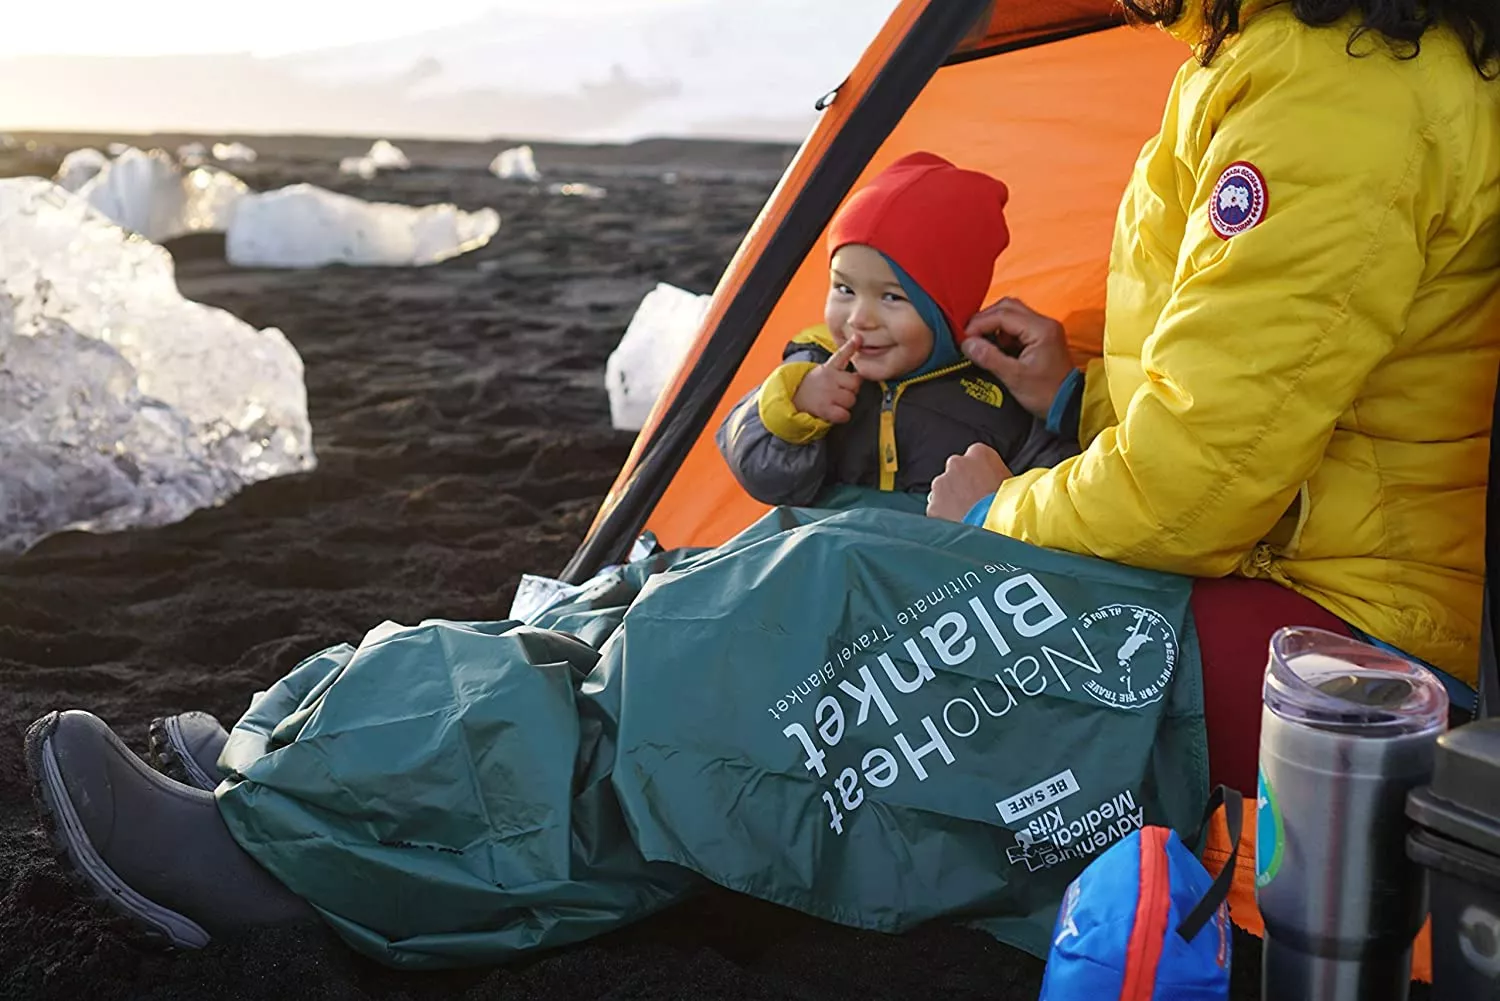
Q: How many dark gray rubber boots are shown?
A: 2